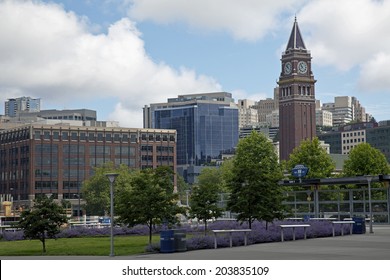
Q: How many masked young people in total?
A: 0